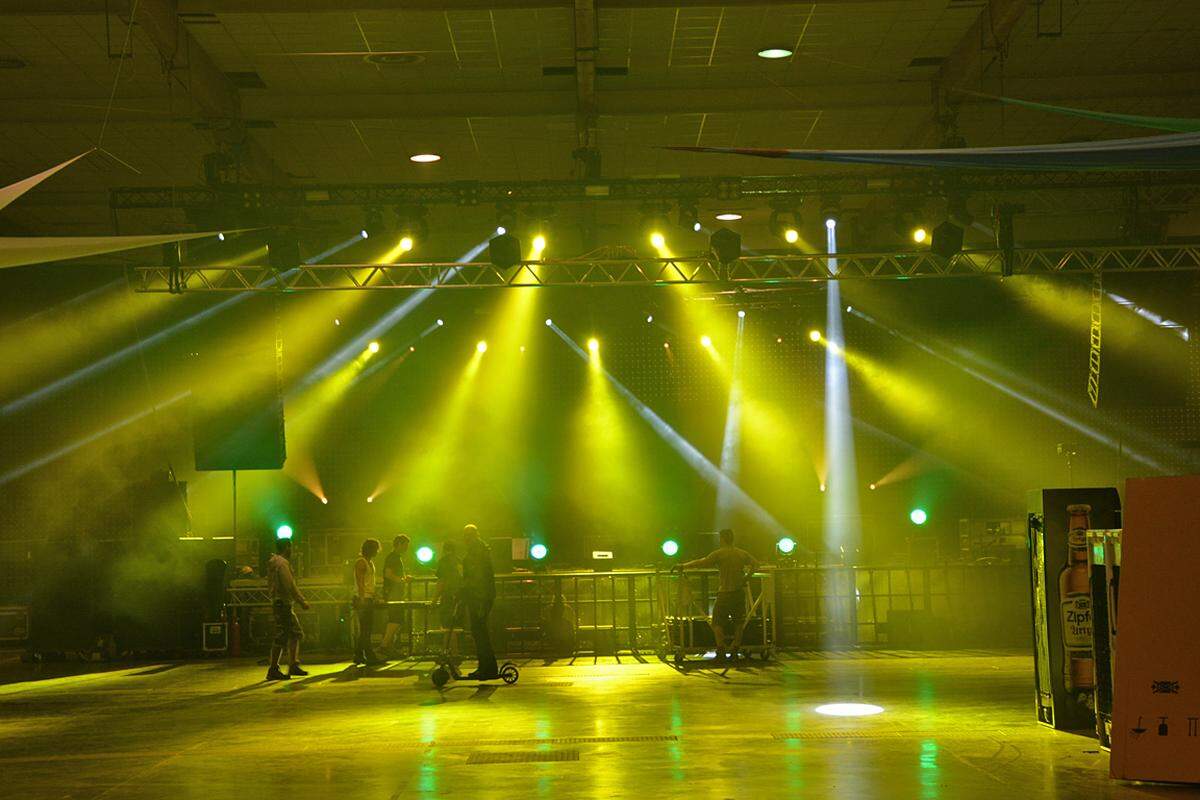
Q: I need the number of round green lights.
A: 6